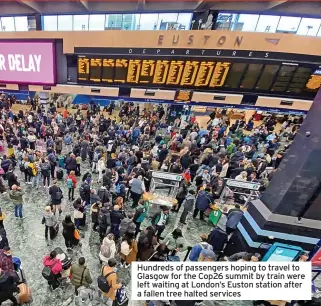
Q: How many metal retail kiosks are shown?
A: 2